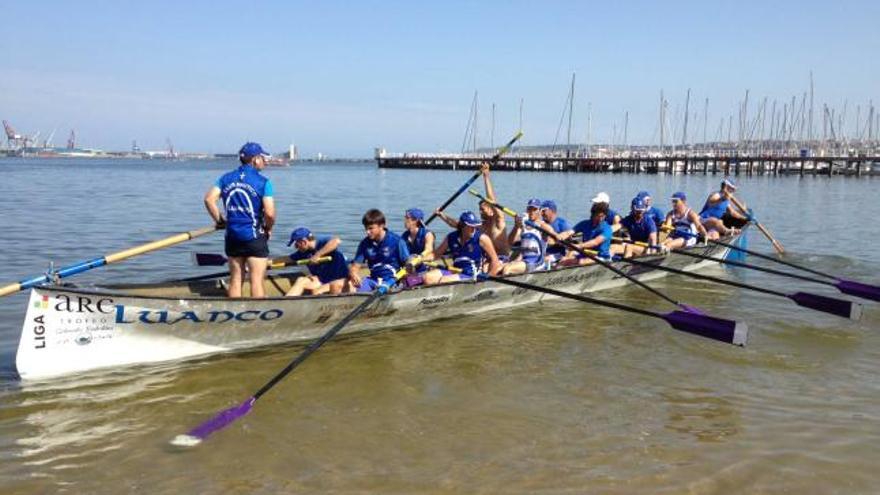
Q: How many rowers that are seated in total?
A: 13